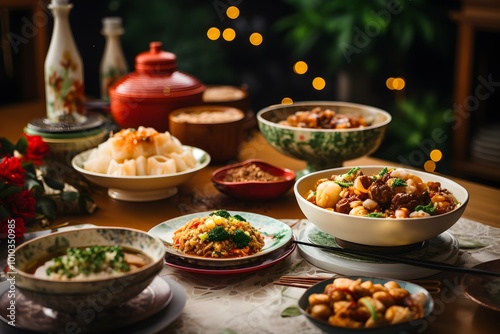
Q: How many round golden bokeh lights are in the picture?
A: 11